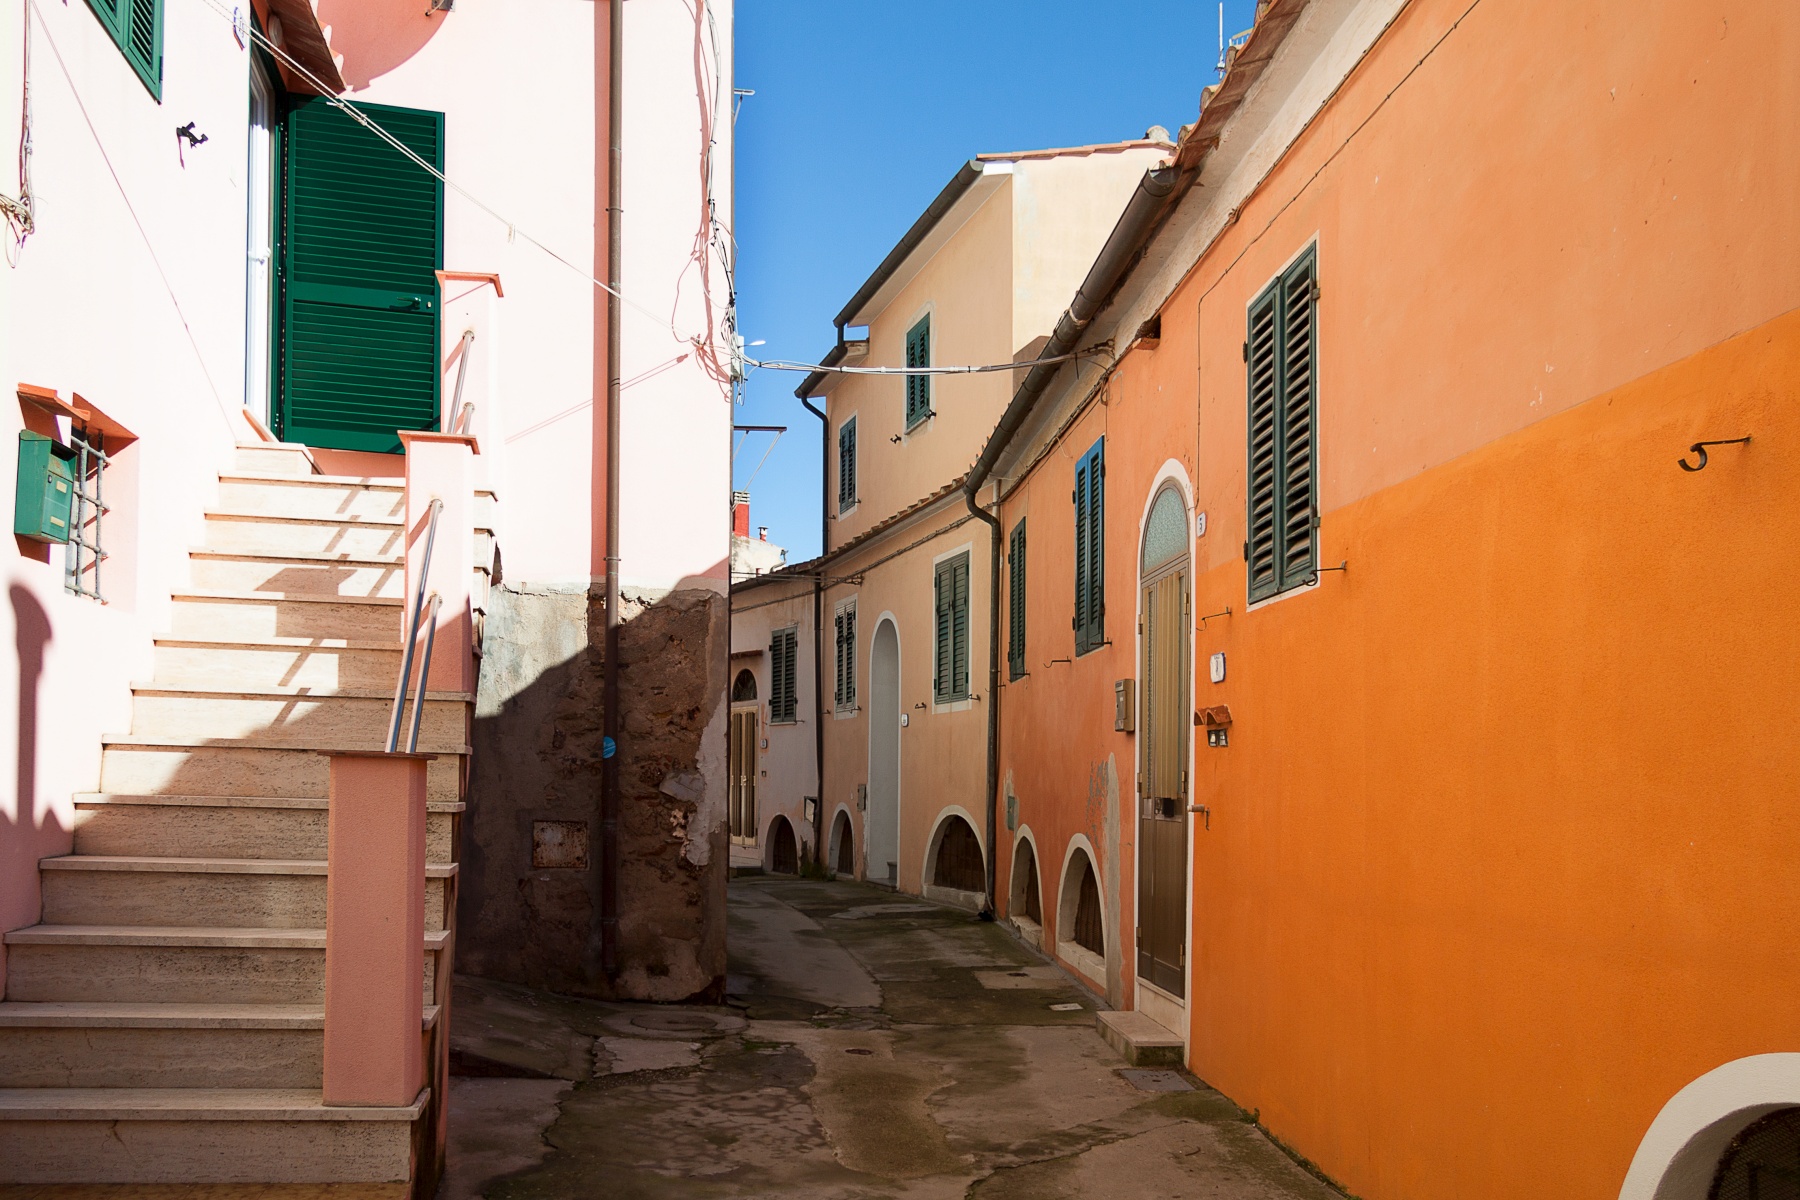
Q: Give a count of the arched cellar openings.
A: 6